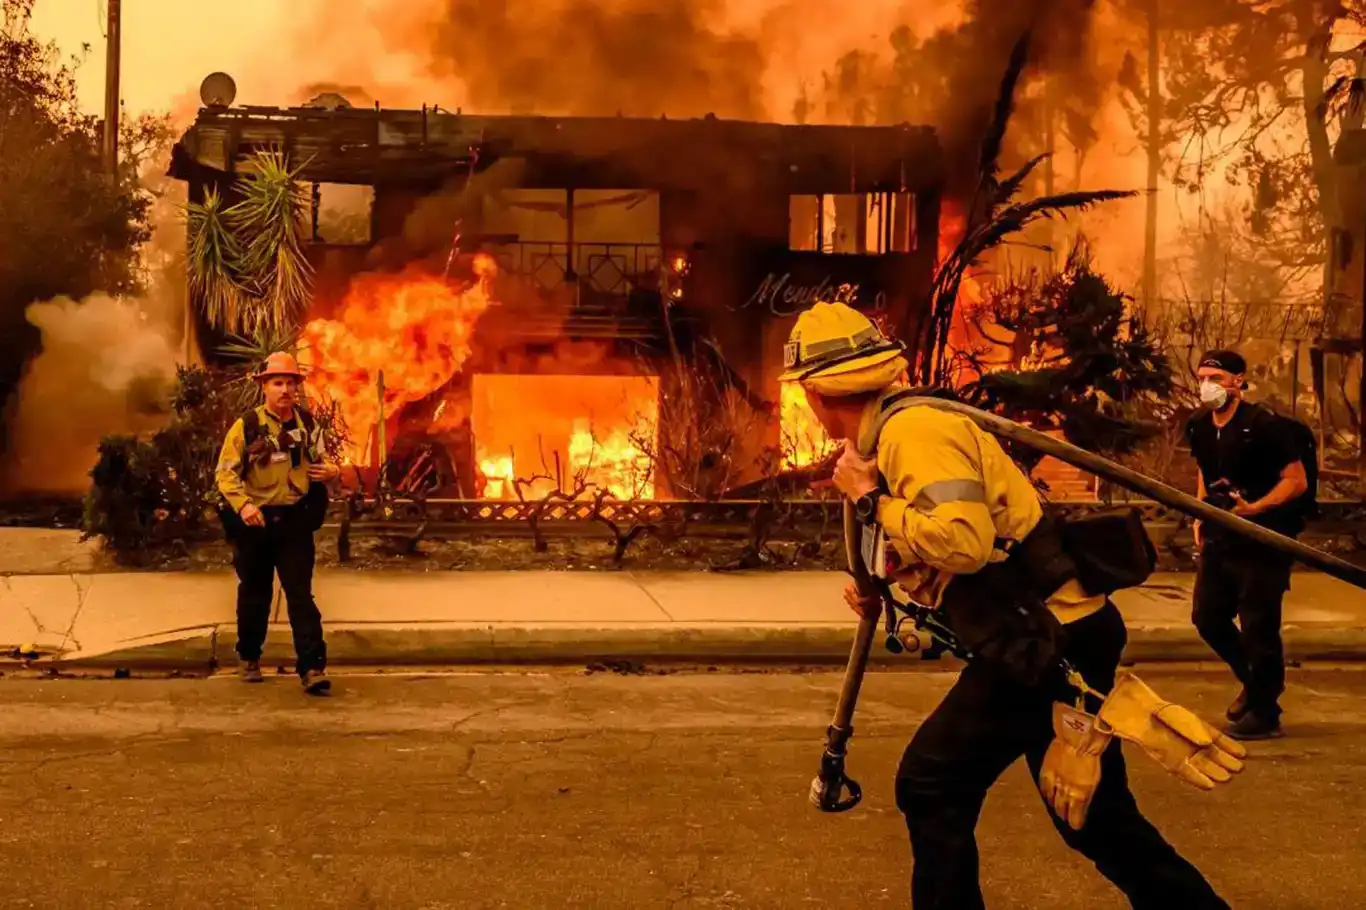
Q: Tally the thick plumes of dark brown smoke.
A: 2